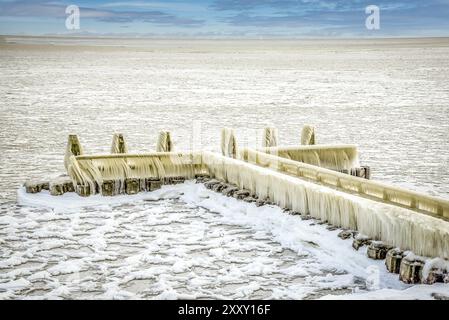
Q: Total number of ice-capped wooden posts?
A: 6